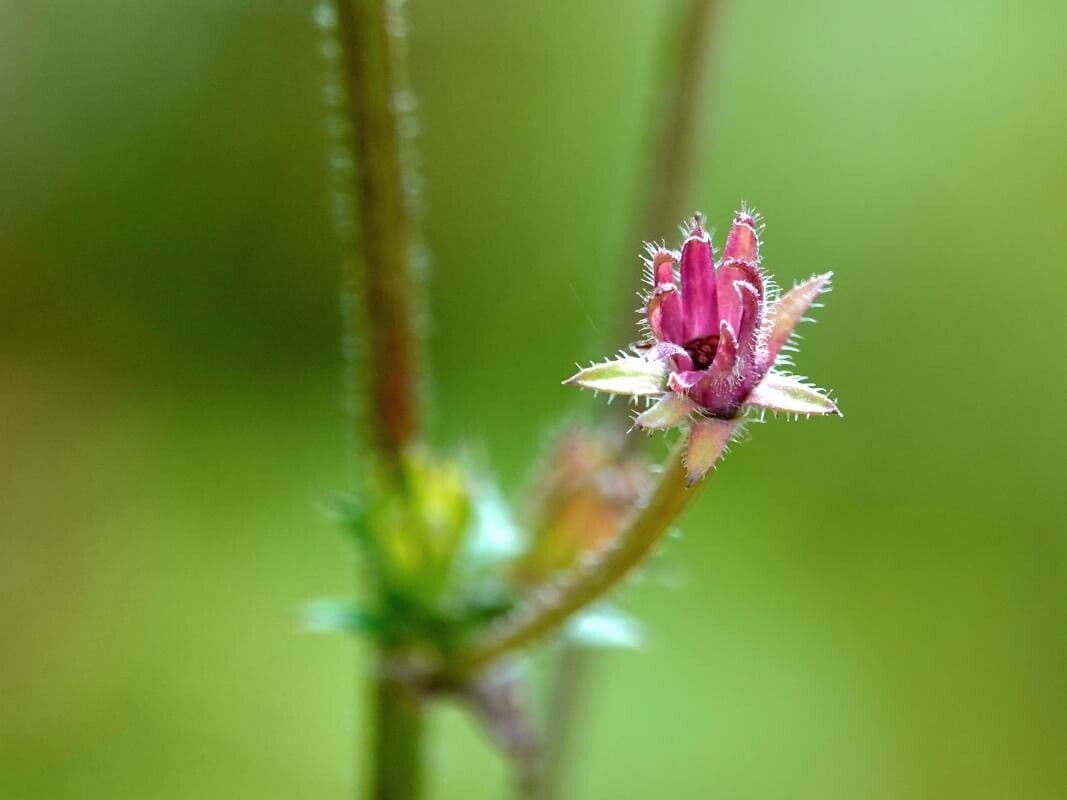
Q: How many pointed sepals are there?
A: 5